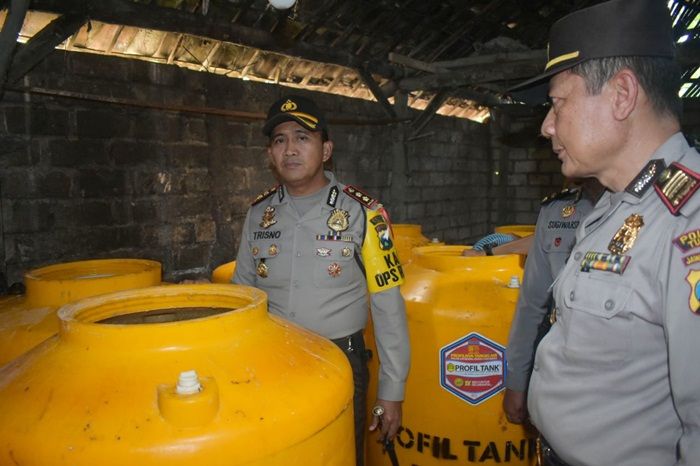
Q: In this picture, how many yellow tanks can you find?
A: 6